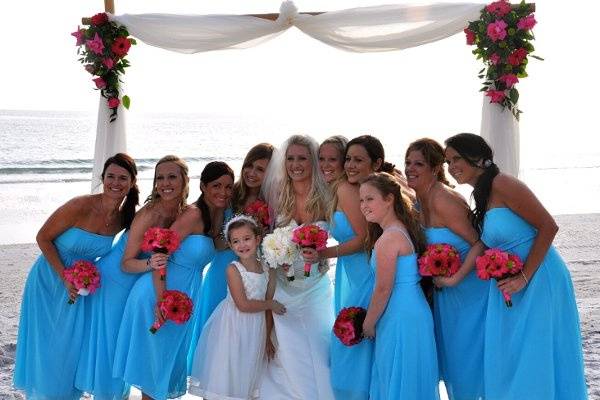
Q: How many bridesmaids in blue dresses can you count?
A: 9